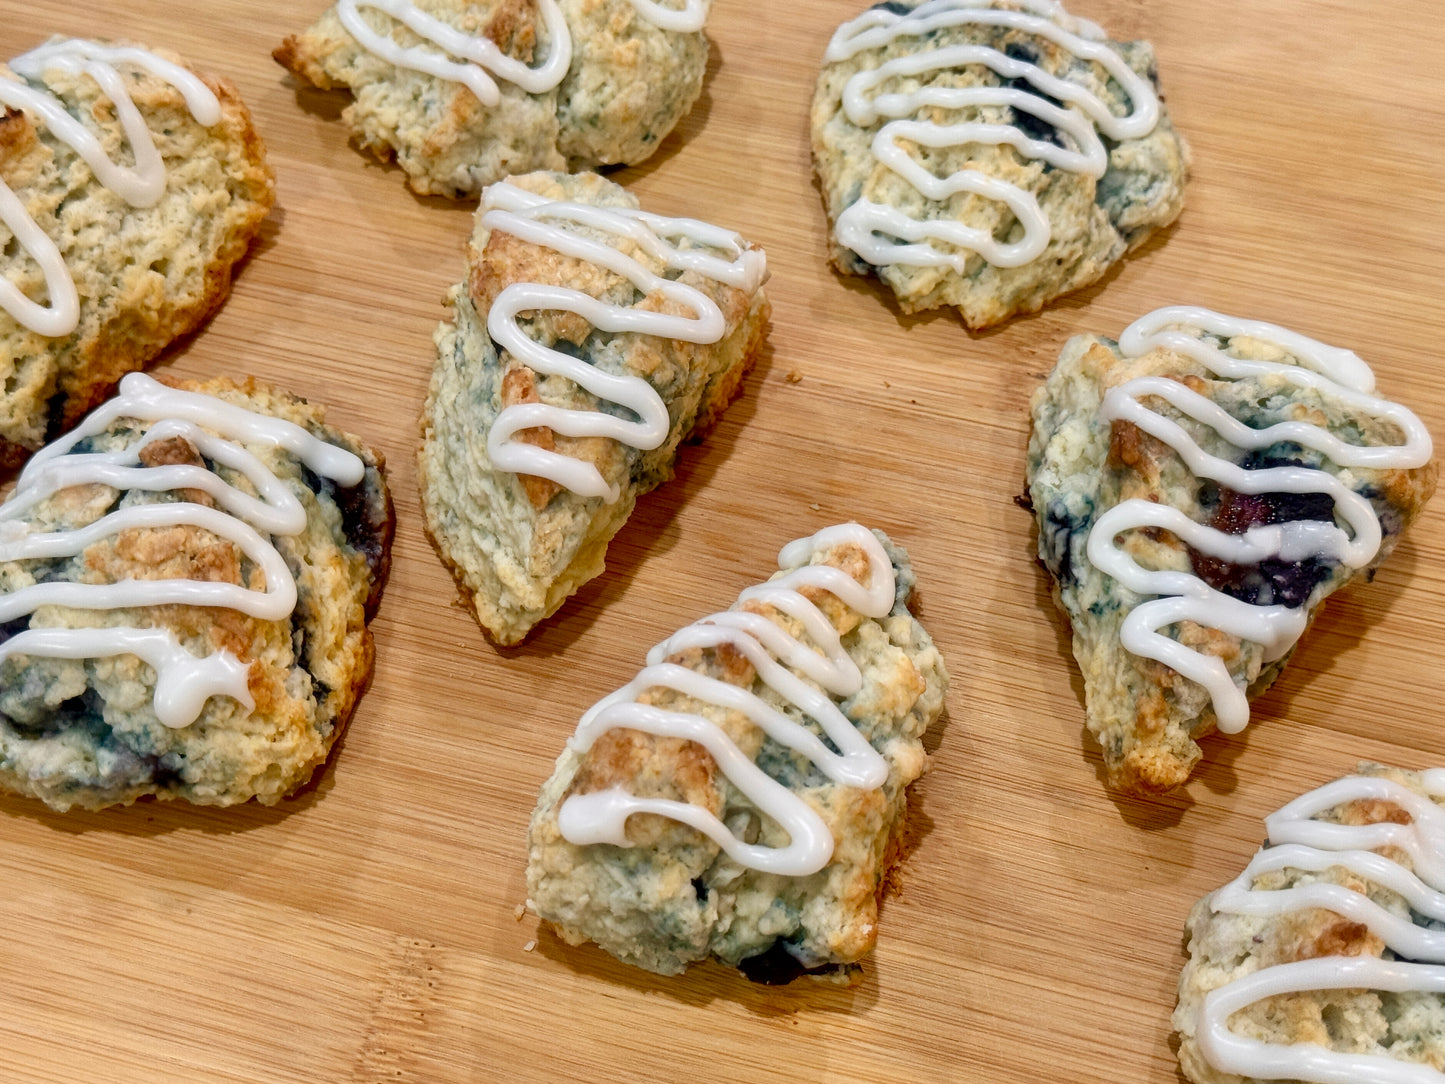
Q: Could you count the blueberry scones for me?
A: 8